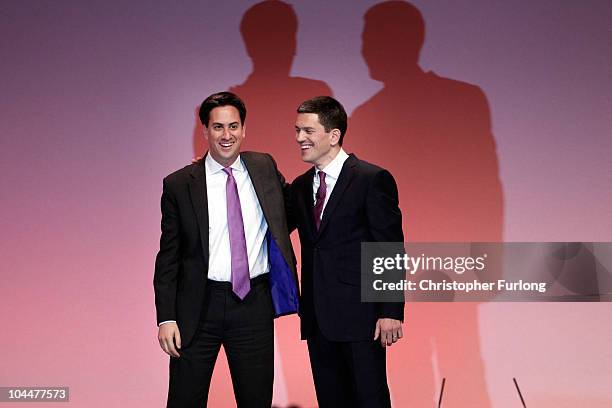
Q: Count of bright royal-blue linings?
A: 1